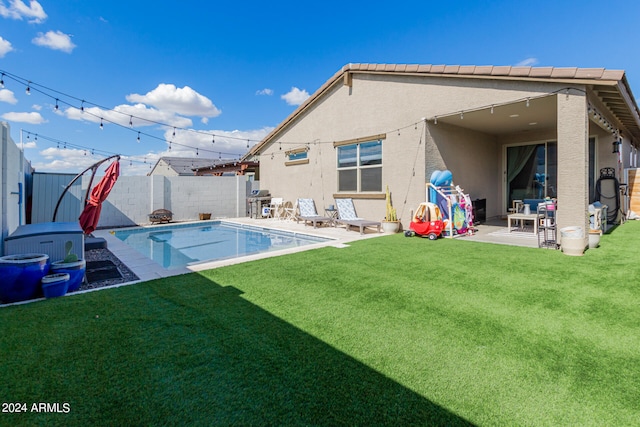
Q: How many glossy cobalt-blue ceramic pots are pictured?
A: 3